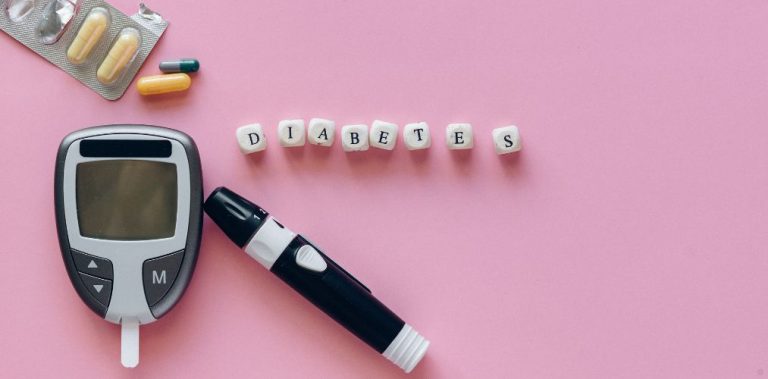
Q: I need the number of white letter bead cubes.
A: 8